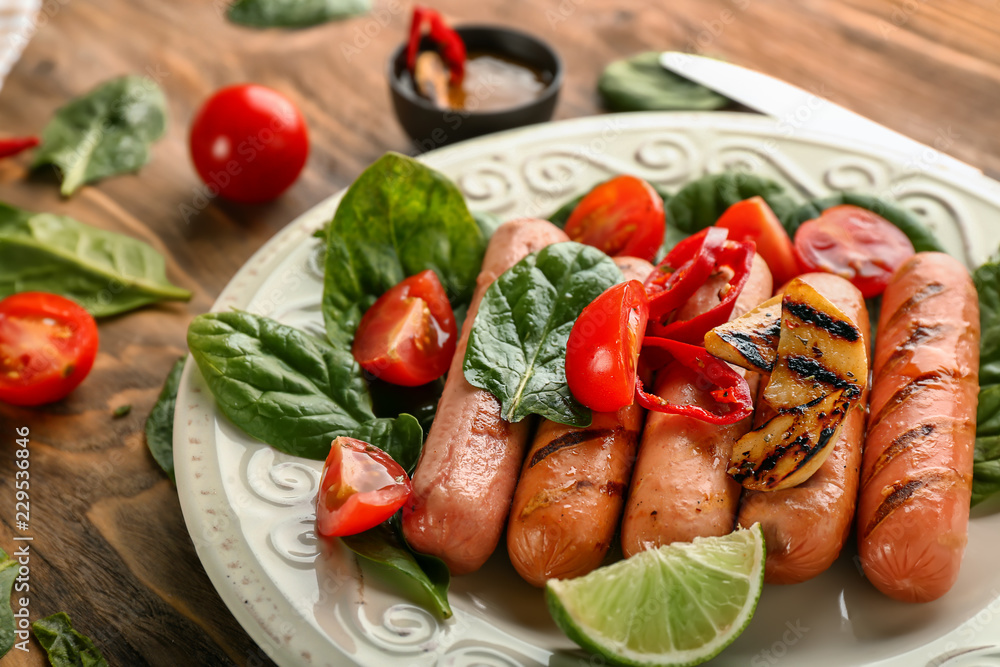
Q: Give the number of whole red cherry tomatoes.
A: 1